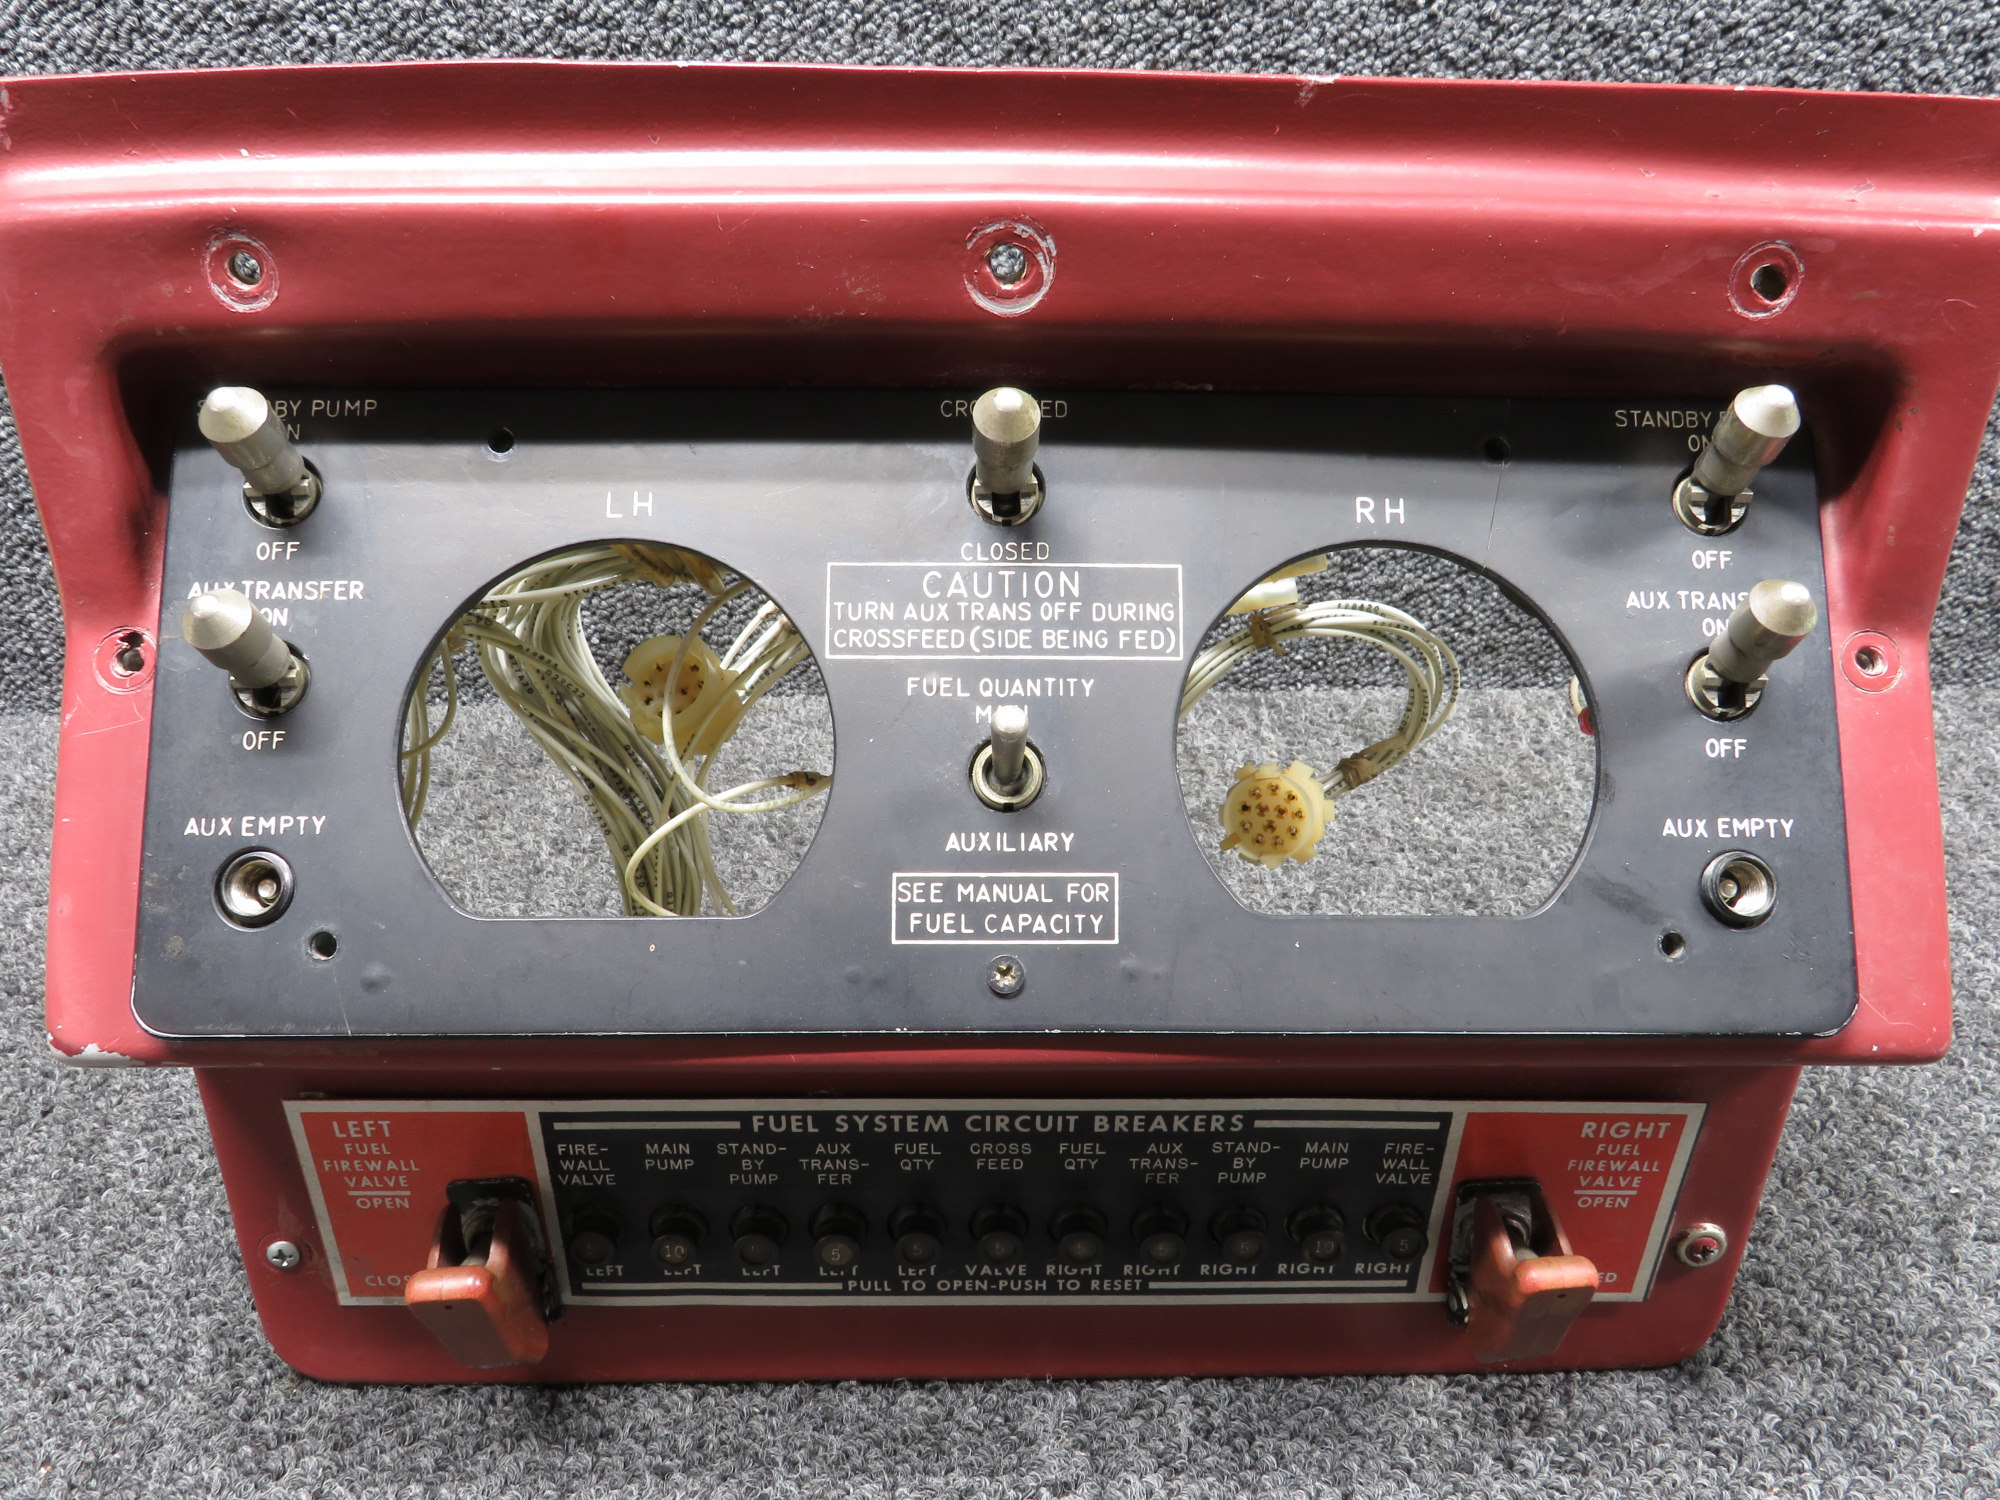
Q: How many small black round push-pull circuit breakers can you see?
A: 11